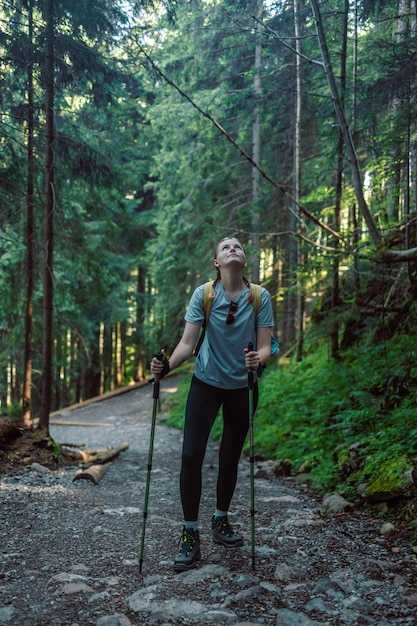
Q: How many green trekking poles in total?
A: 2